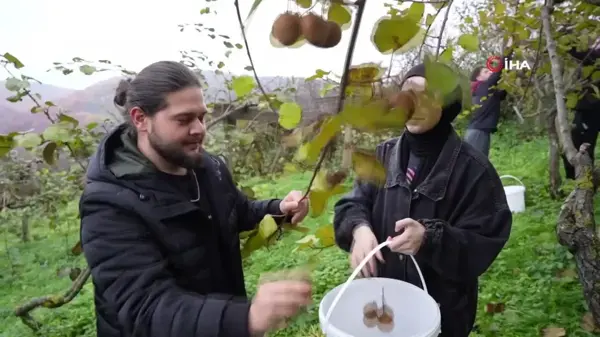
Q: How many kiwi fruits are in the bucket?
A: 2